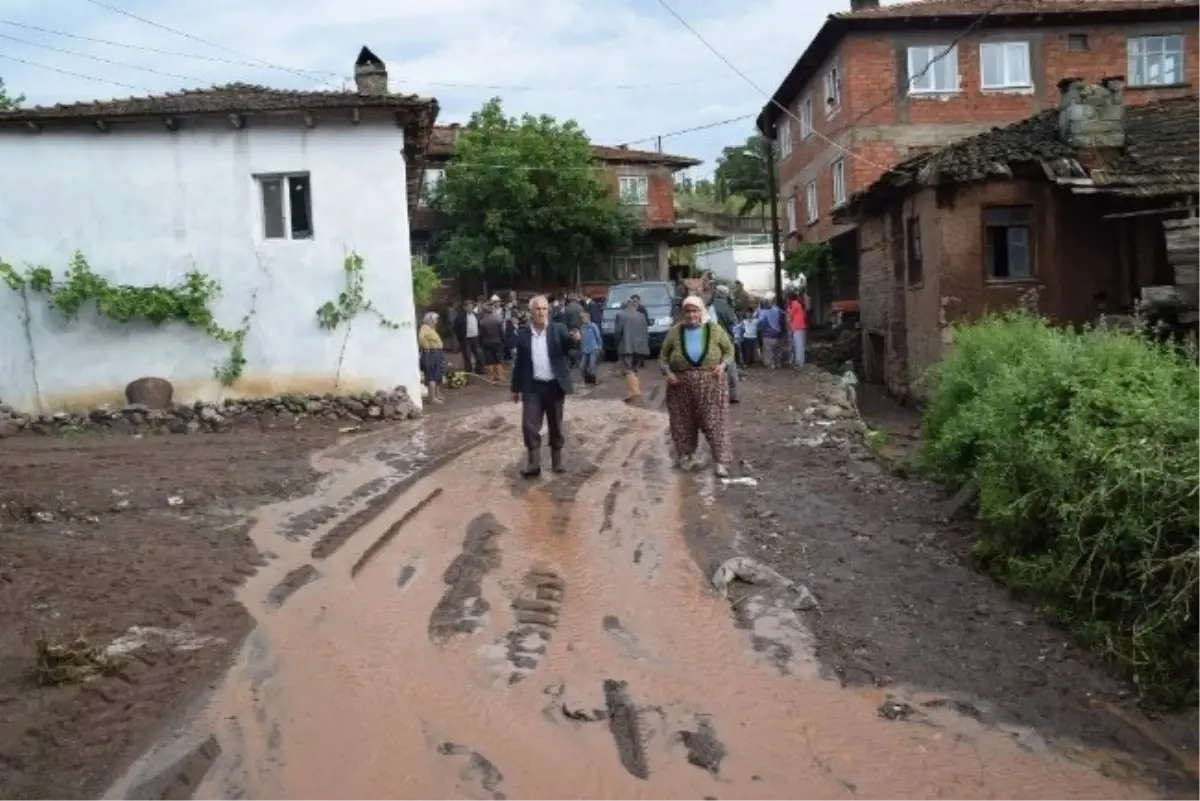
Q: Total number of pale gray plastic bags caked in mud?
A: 1